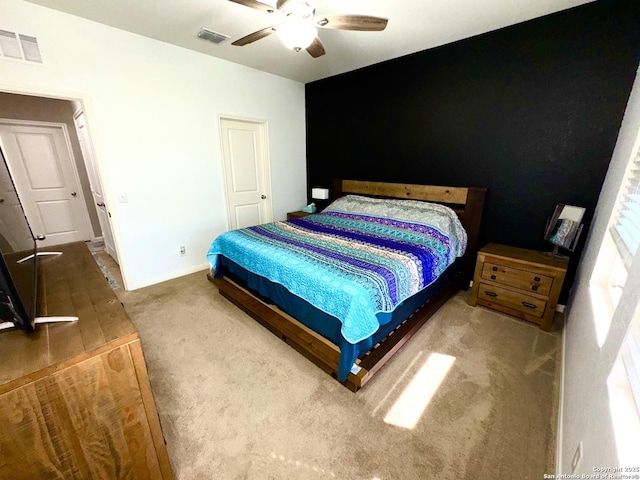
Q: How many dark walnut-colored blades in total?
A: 4